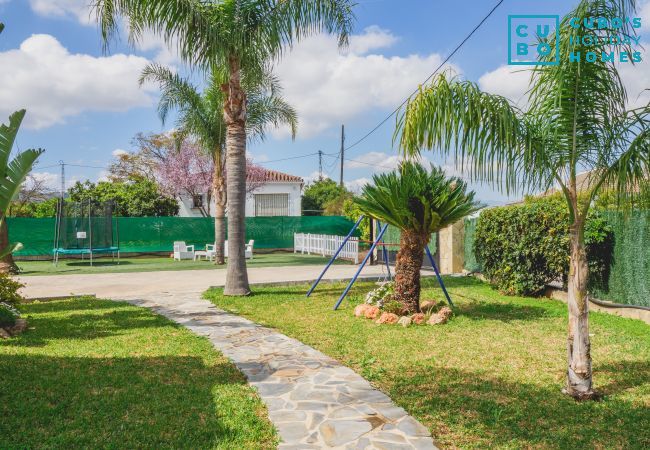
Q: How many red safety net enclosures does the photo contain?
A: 0